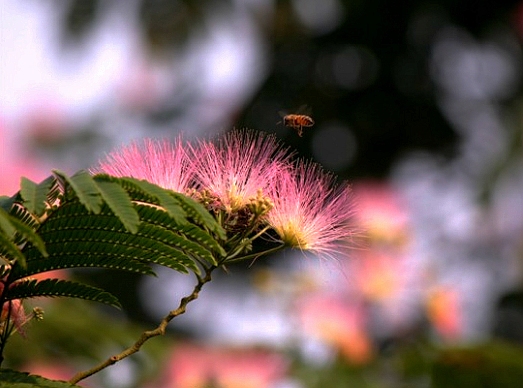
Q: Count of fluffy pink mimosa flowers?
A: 3